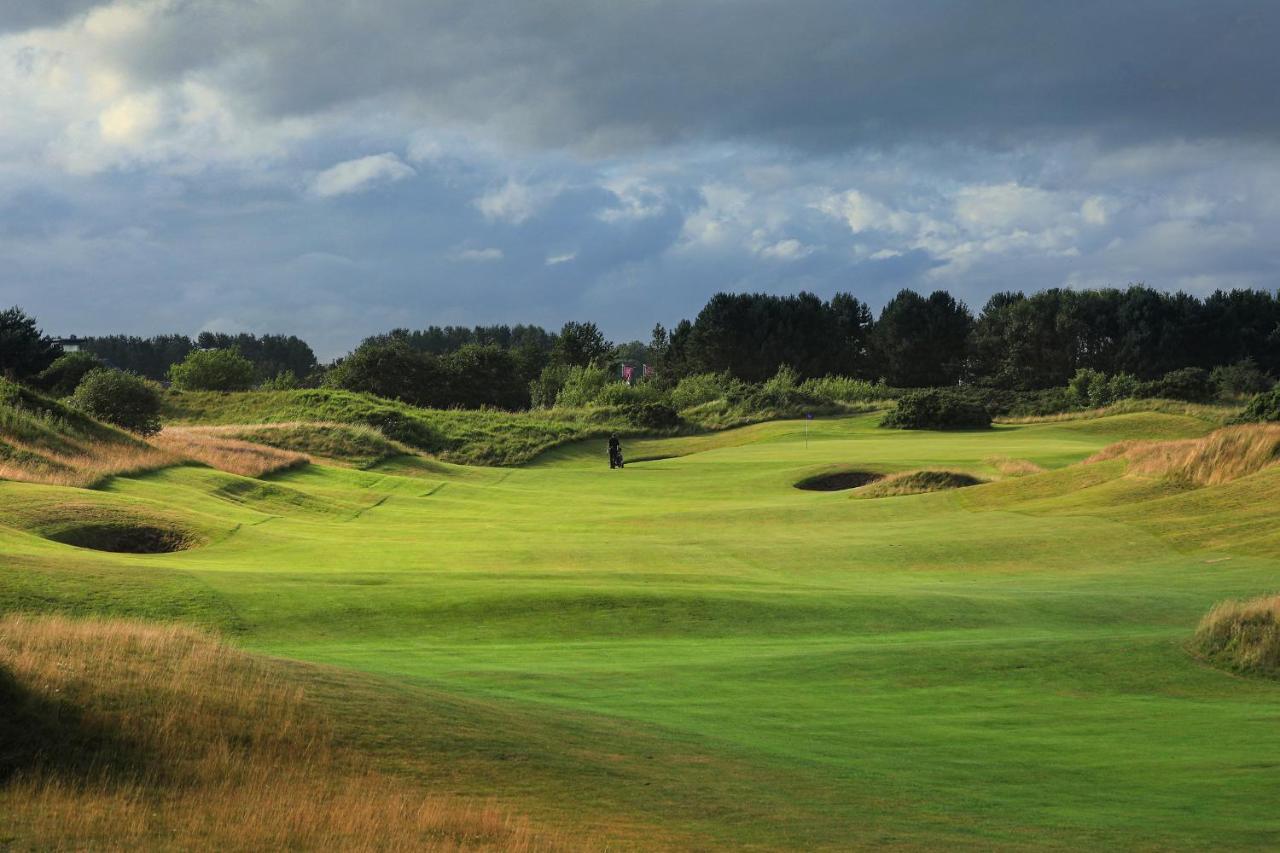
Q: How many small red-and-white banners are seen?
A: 2